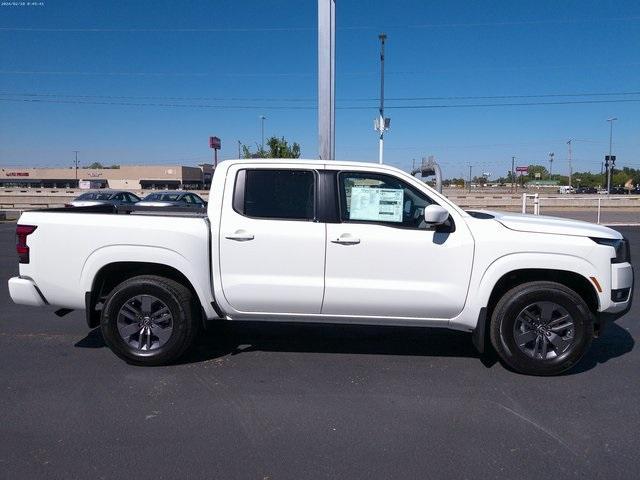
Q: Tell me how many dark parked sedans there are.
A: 2